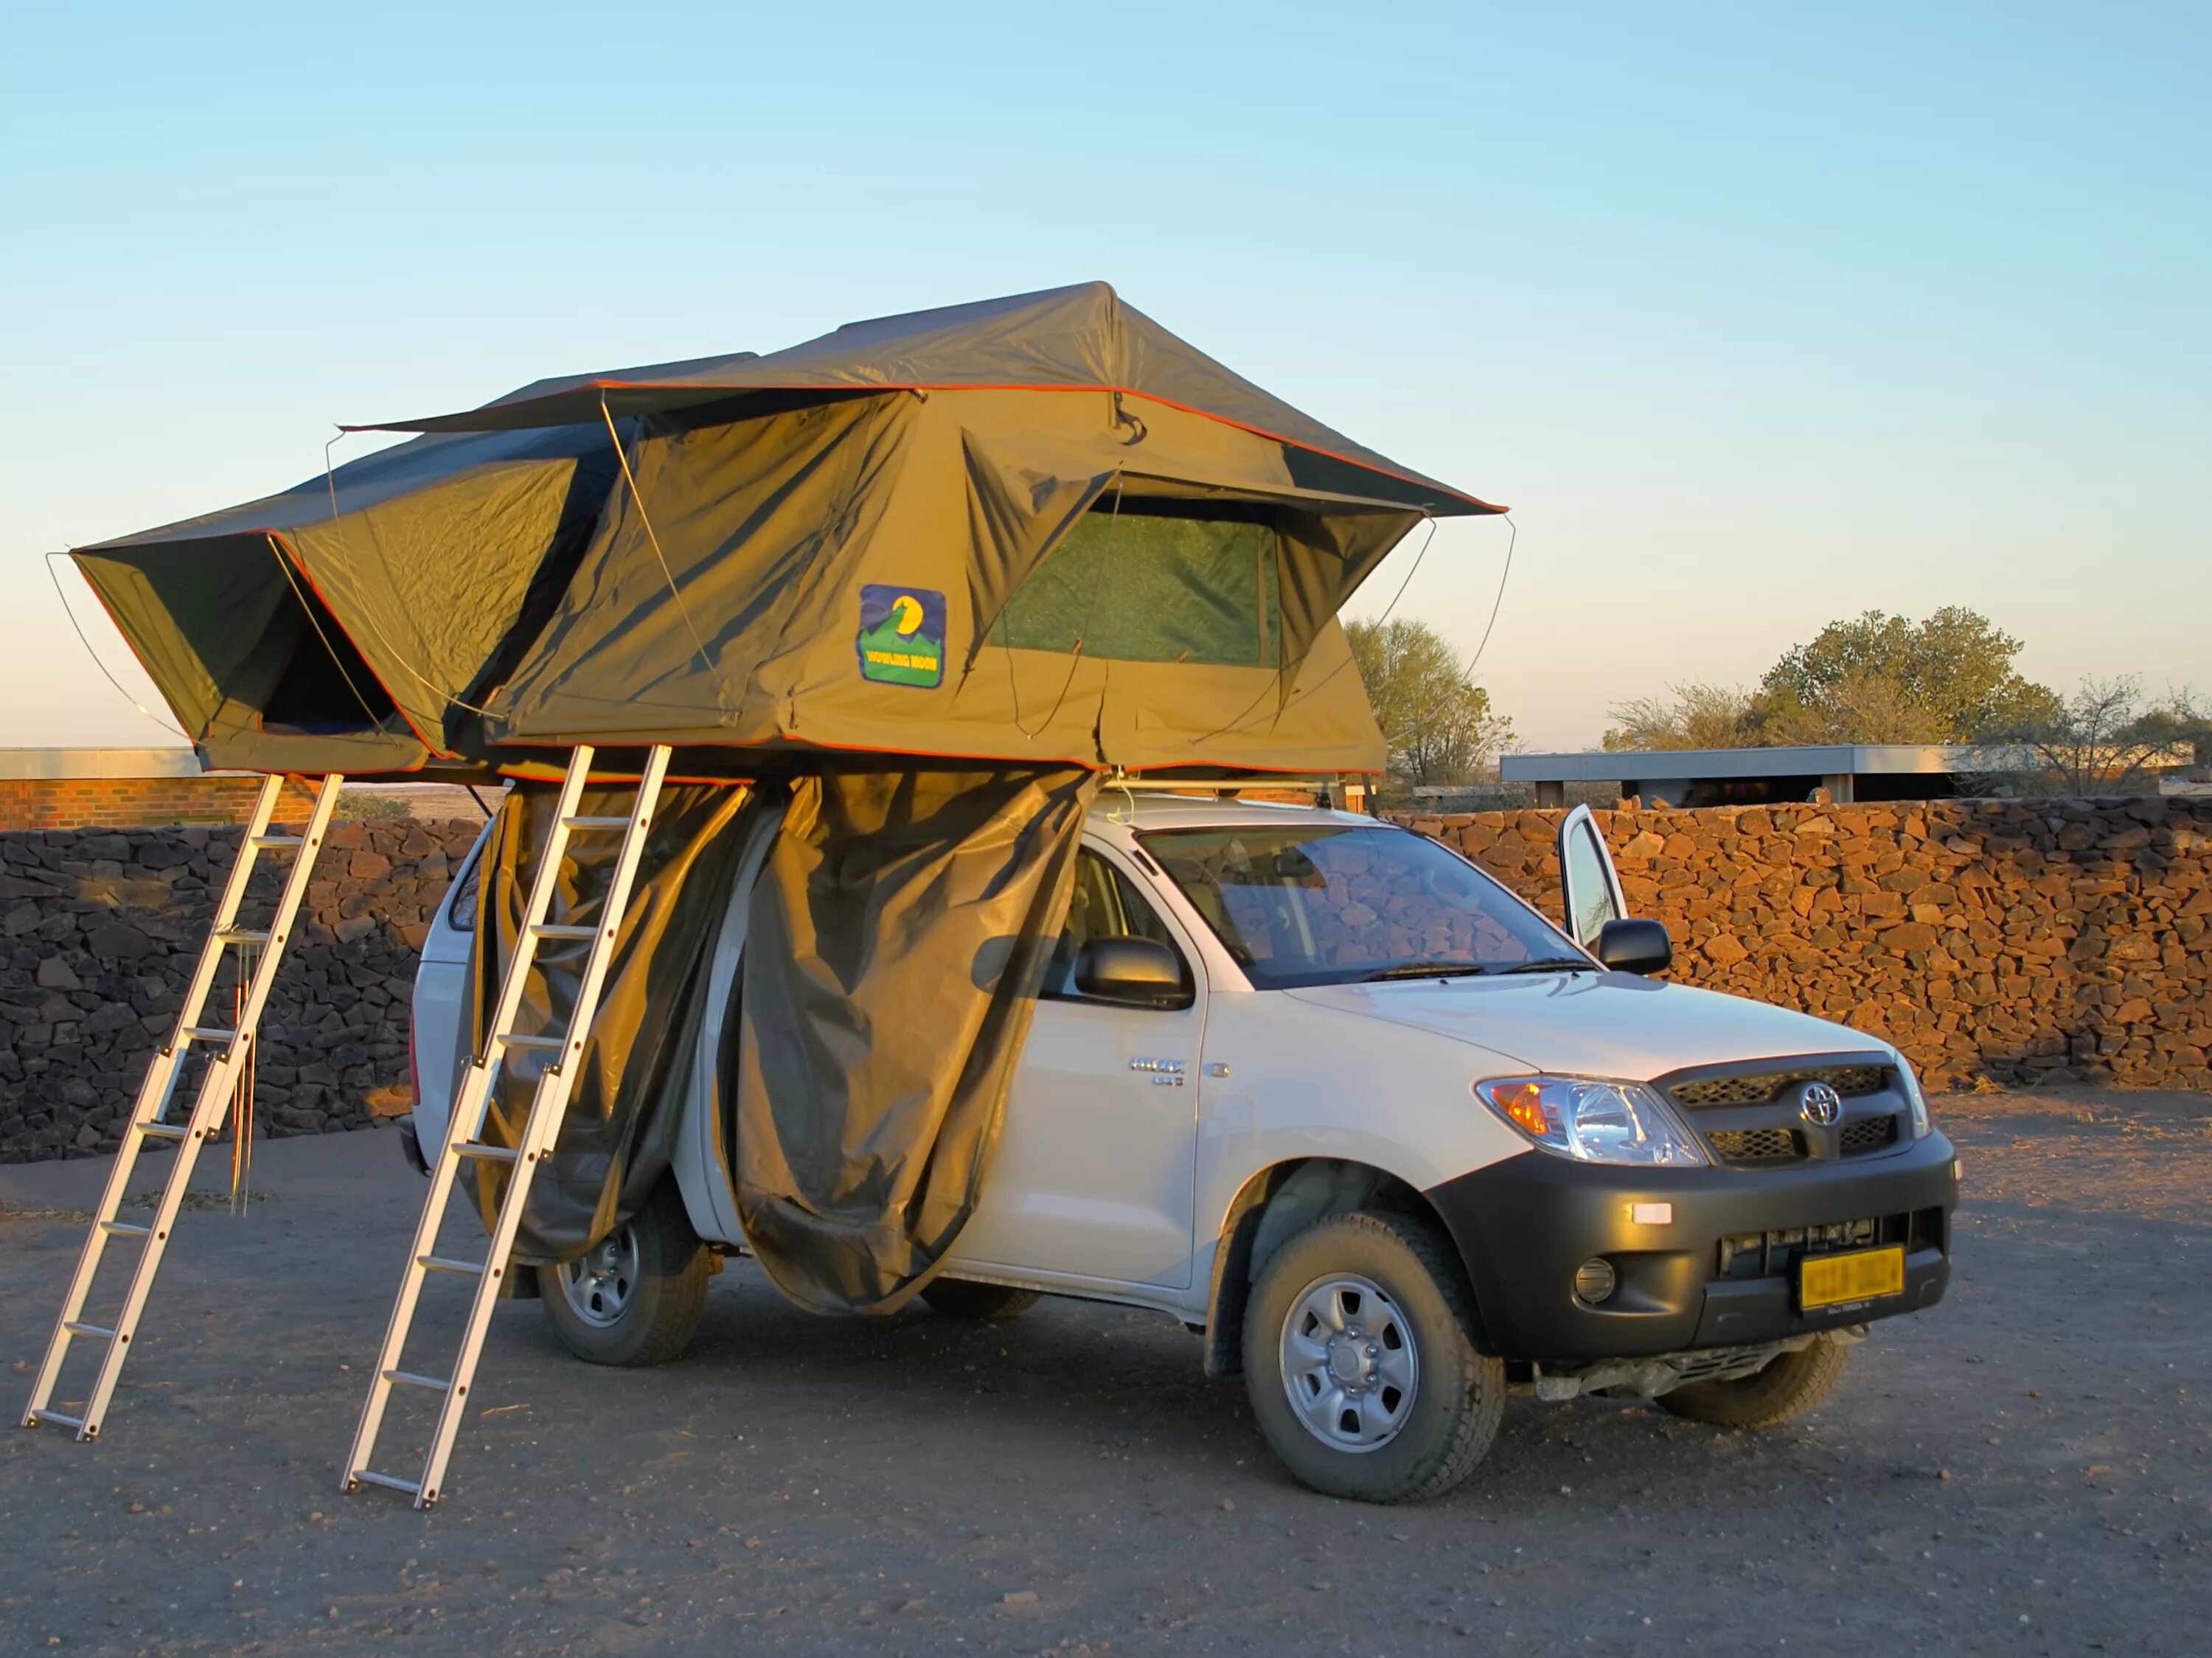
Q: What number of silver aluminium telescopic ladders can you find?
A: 2